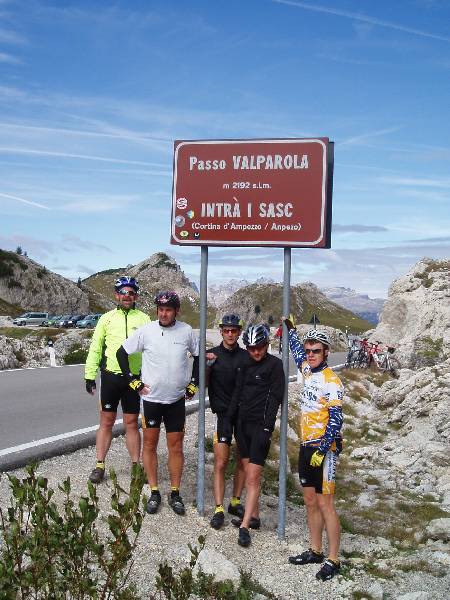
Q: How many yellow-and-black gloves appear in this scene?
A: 4